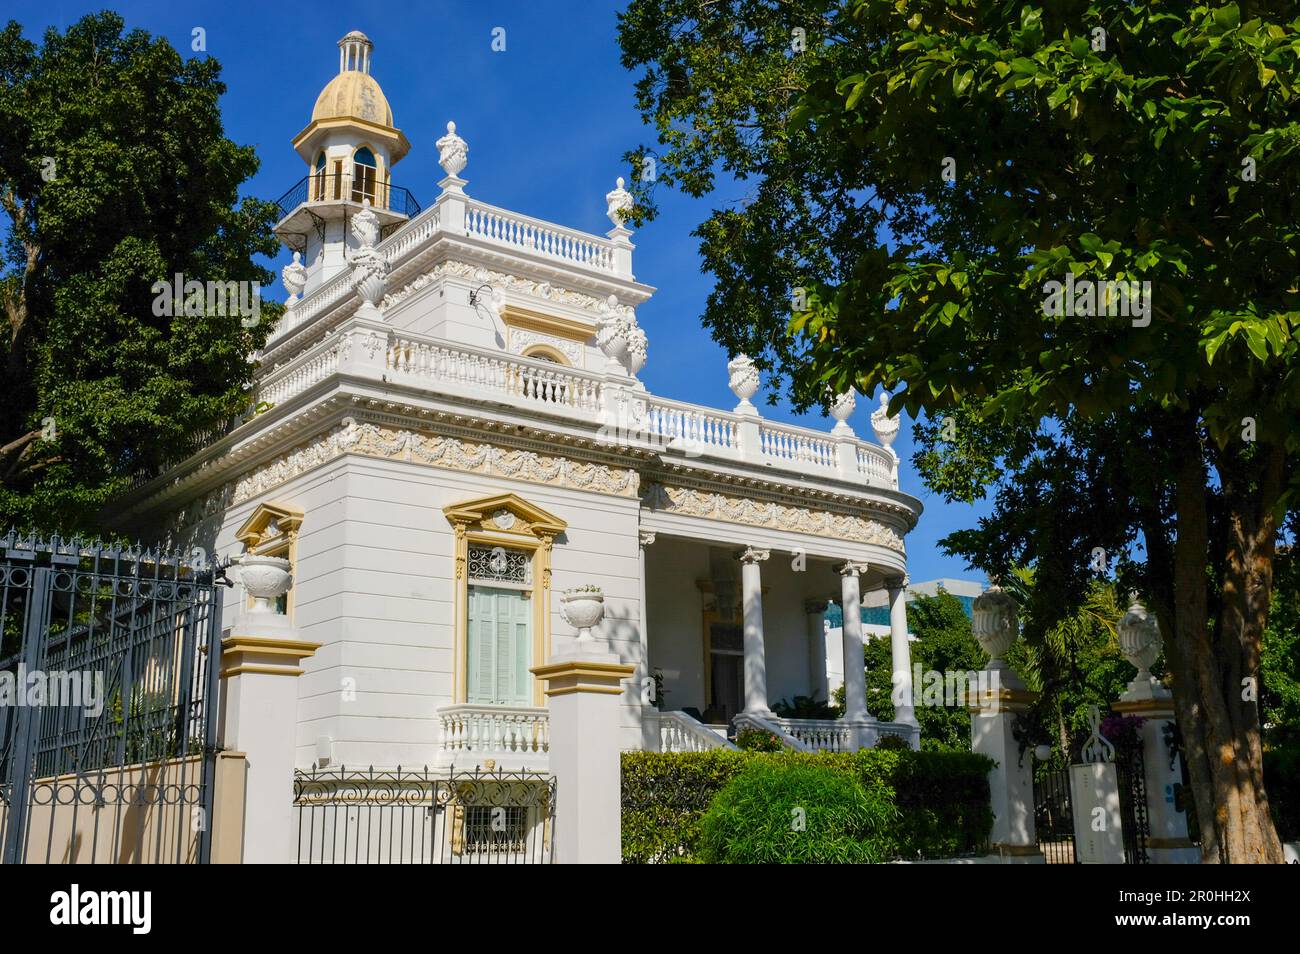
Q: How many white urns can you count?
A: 14